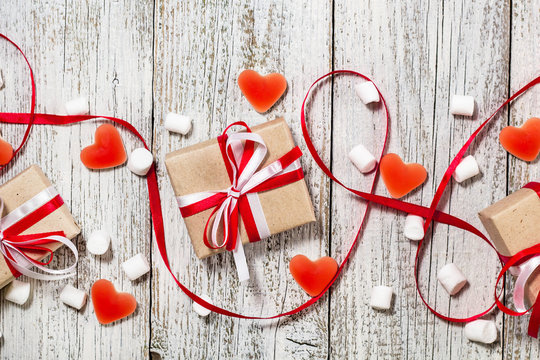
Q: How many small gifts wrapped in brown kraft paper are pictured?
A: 3